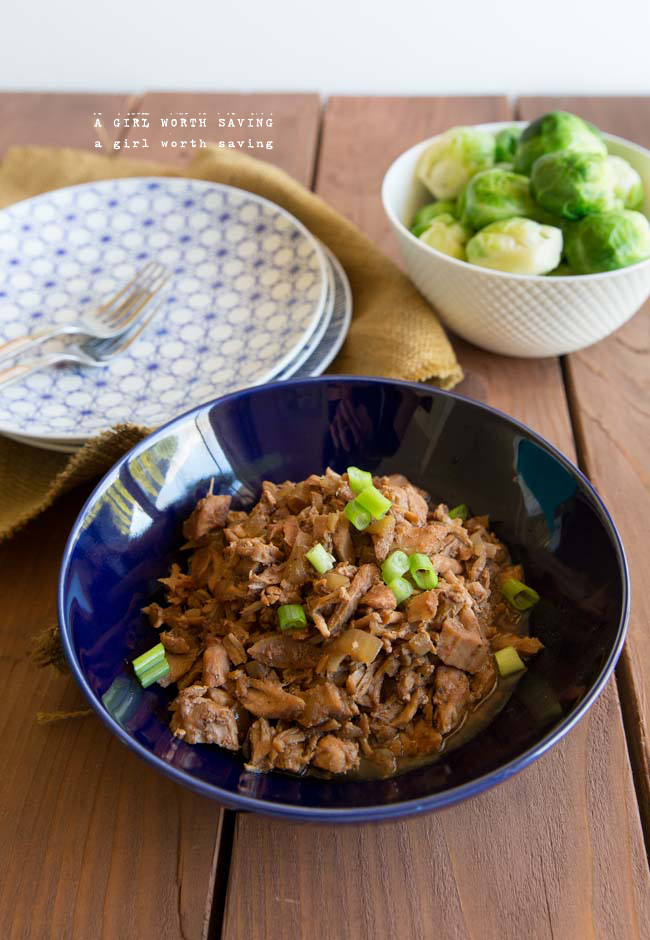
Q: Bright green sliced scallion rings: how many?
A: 12